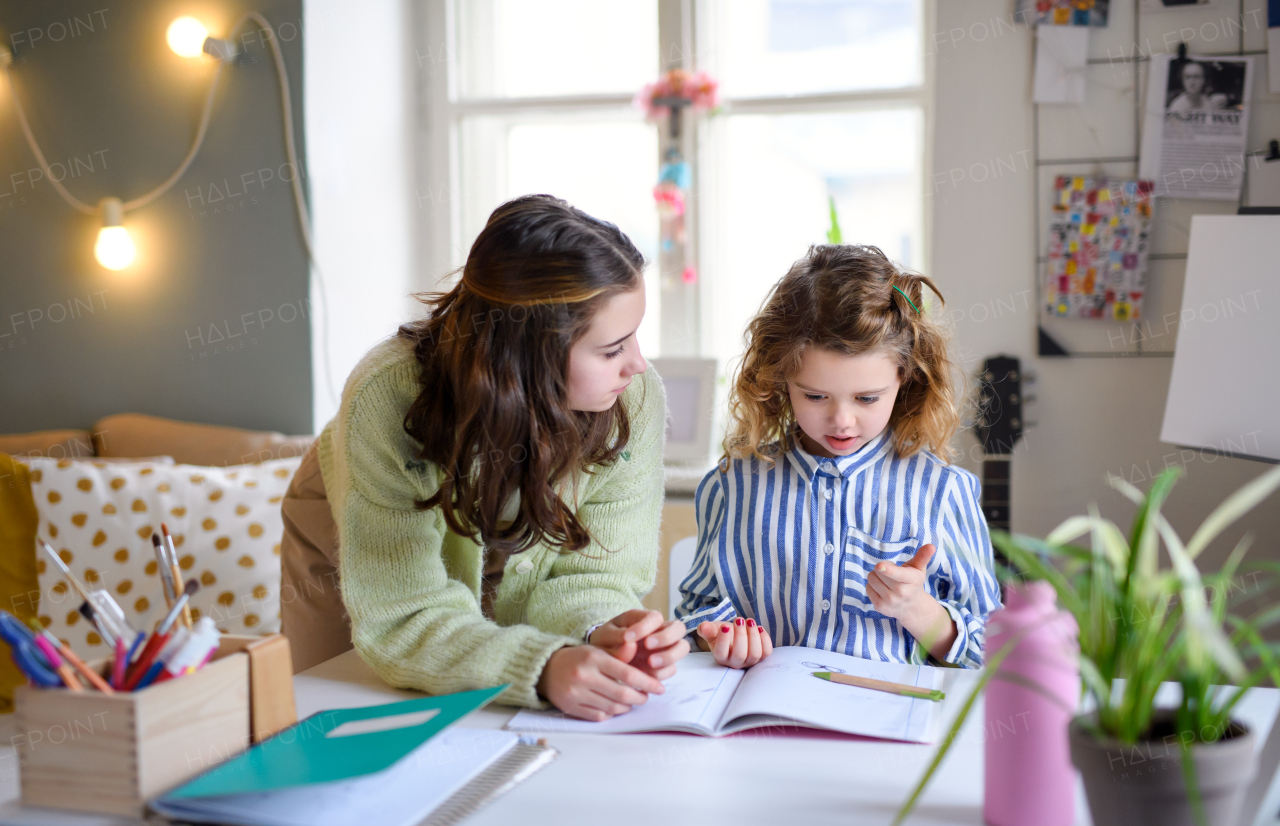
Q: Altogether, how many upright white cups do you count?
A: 0